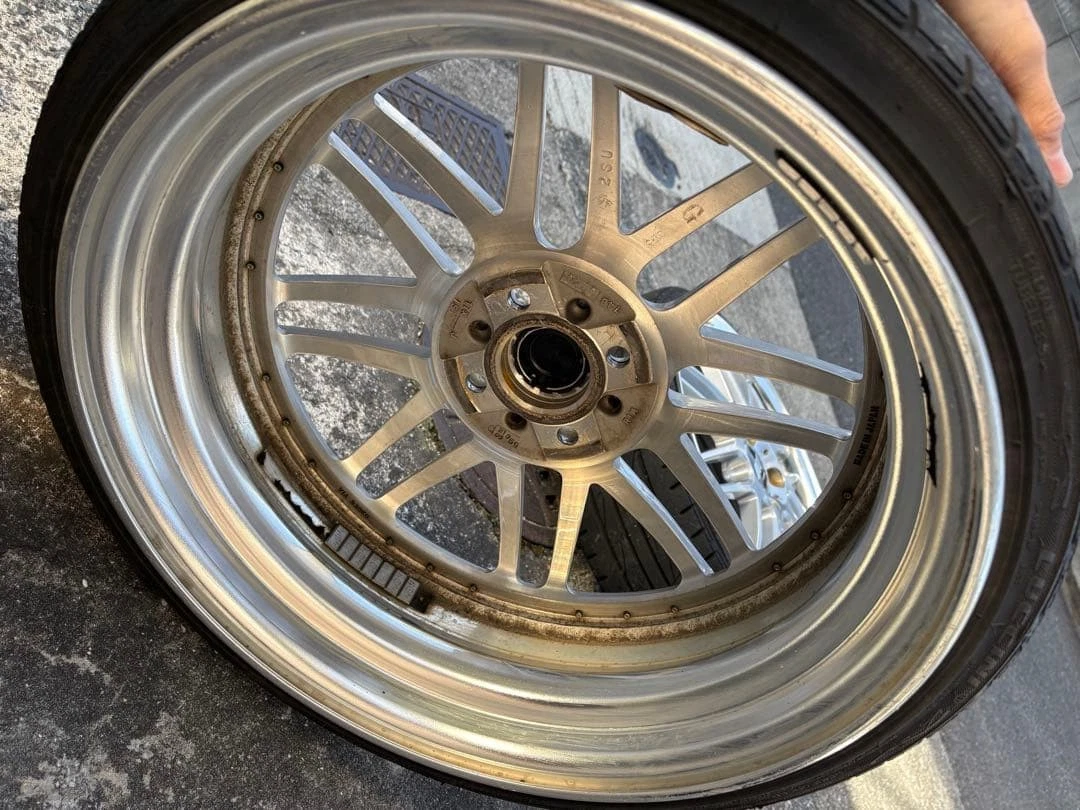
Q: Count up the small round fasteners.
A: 15